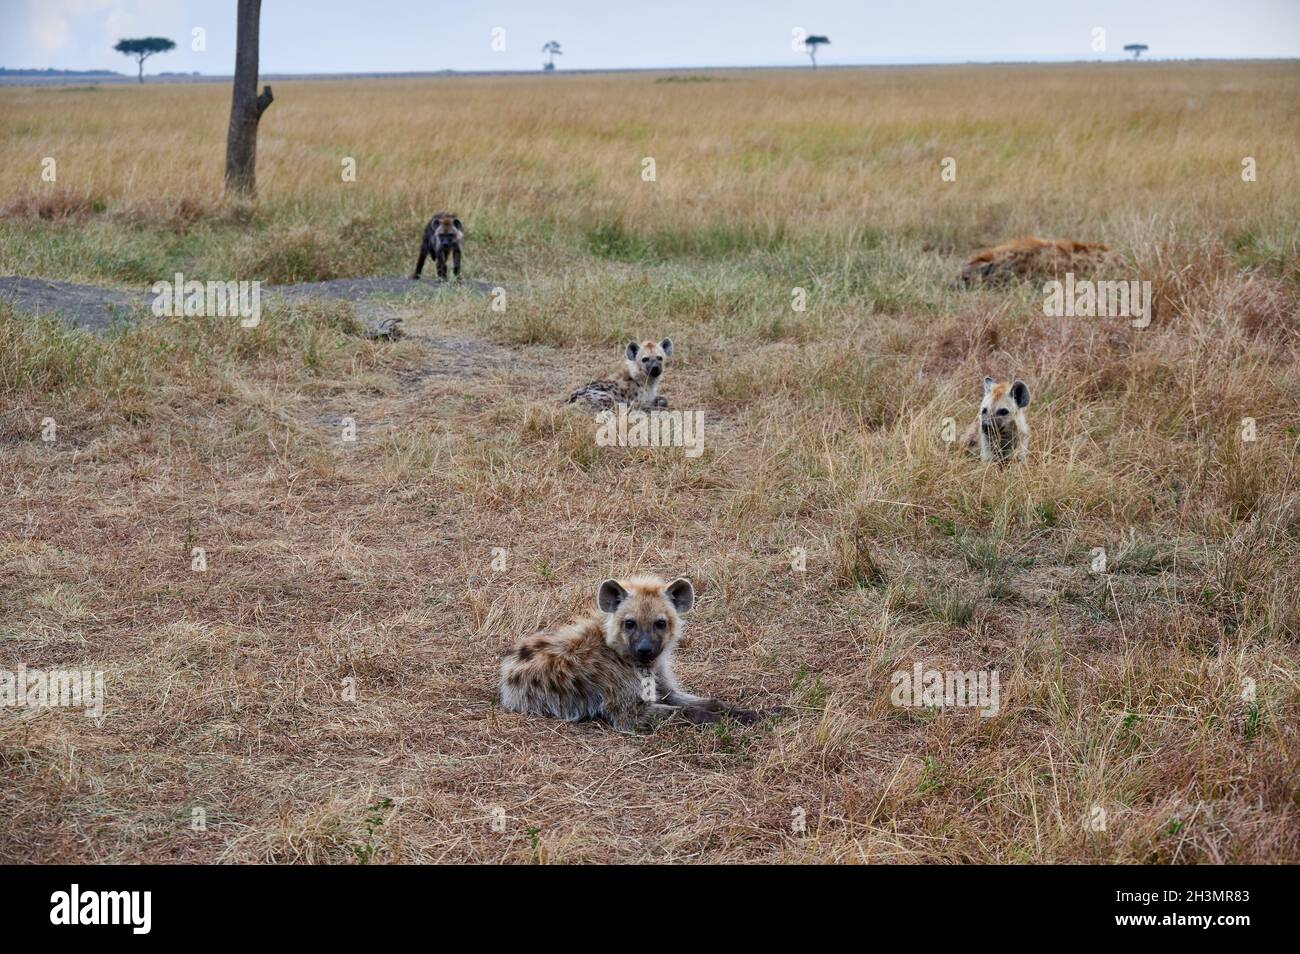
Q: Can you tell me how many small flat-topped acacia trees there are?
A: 4